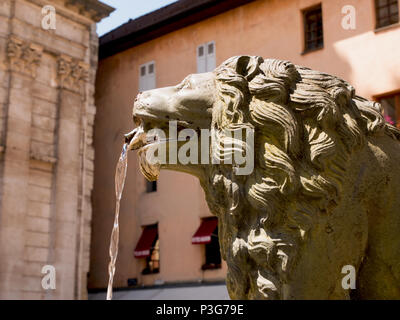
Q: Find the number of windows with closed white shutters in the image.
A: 2